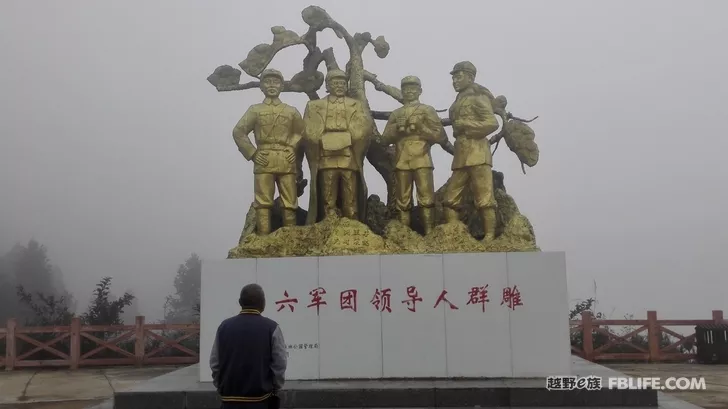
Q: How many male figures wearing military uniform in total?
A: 4